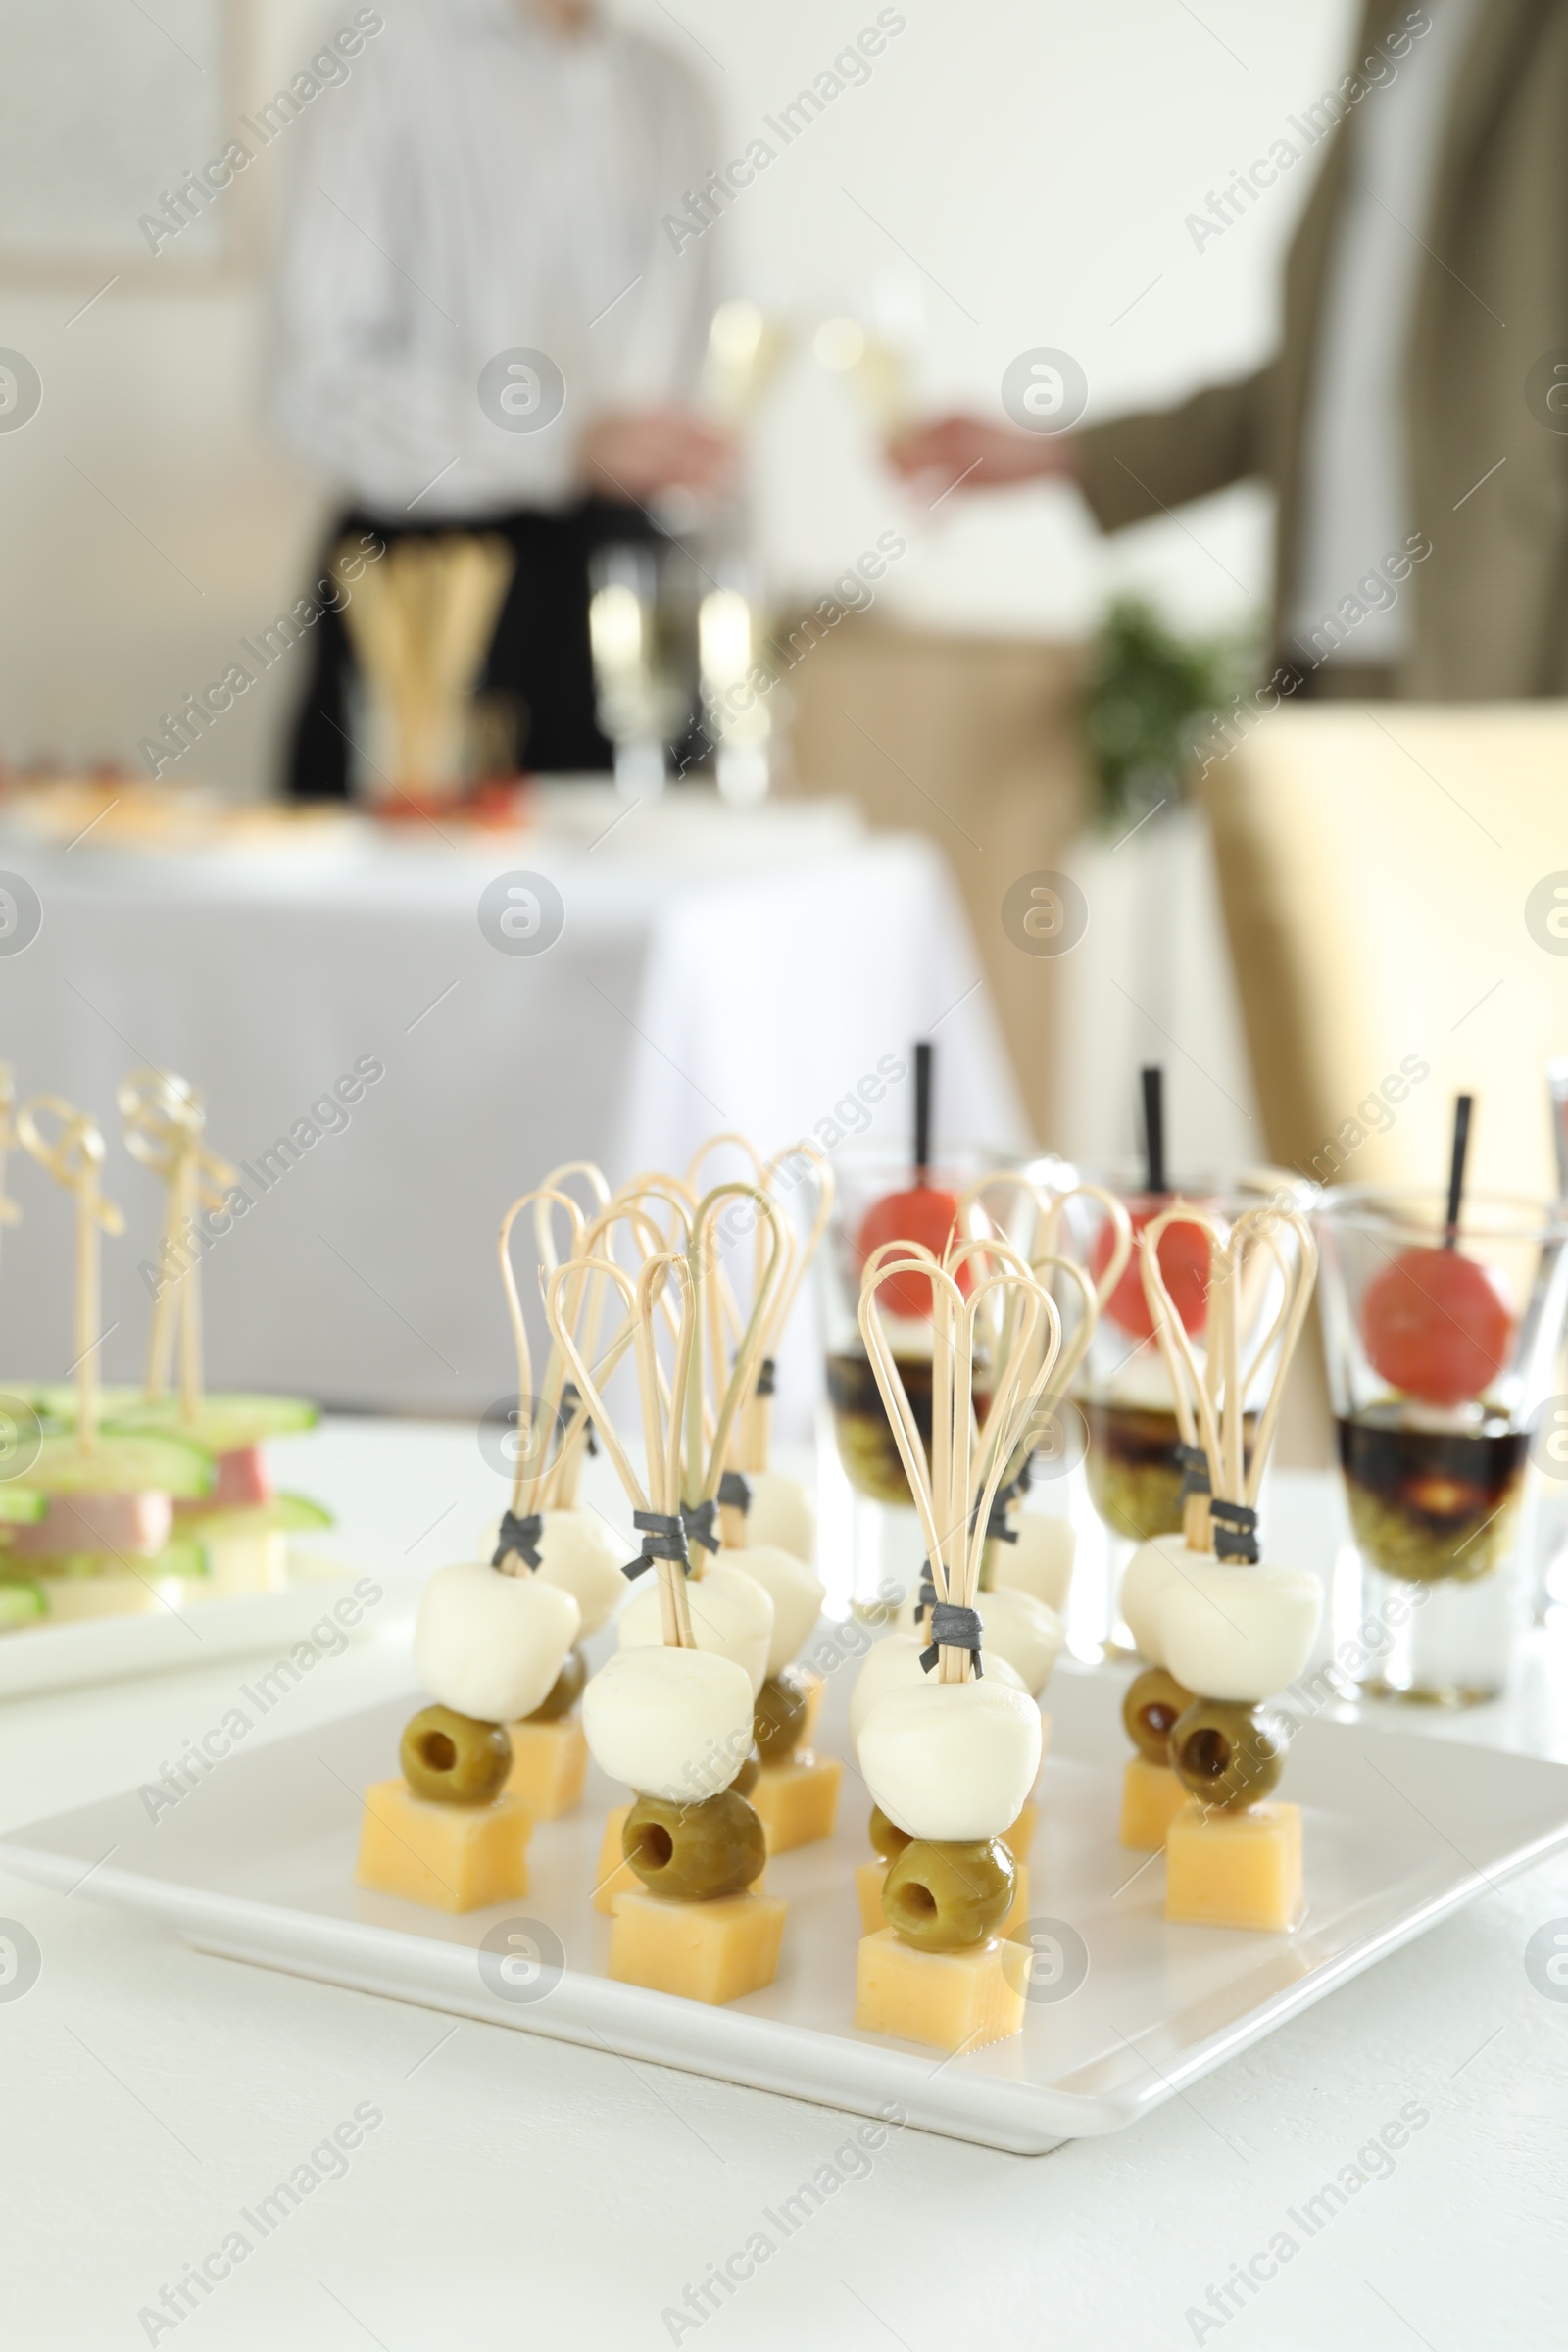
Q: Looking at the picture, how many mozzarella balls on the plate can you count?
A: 12